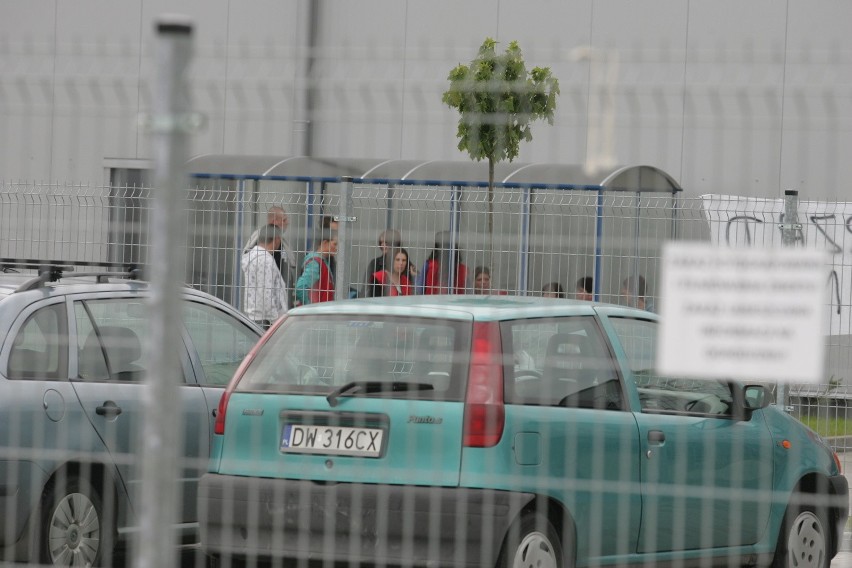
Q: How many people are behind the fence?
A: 11